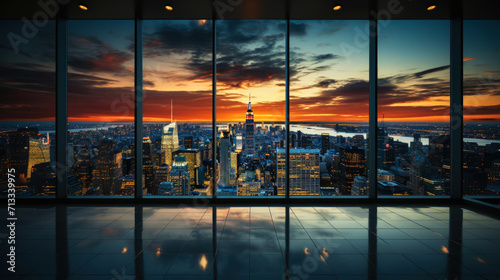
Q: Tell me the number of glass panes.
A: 7